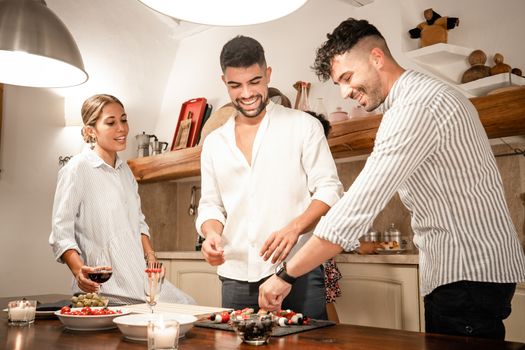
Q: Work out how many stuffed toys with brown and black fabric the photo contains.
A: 1